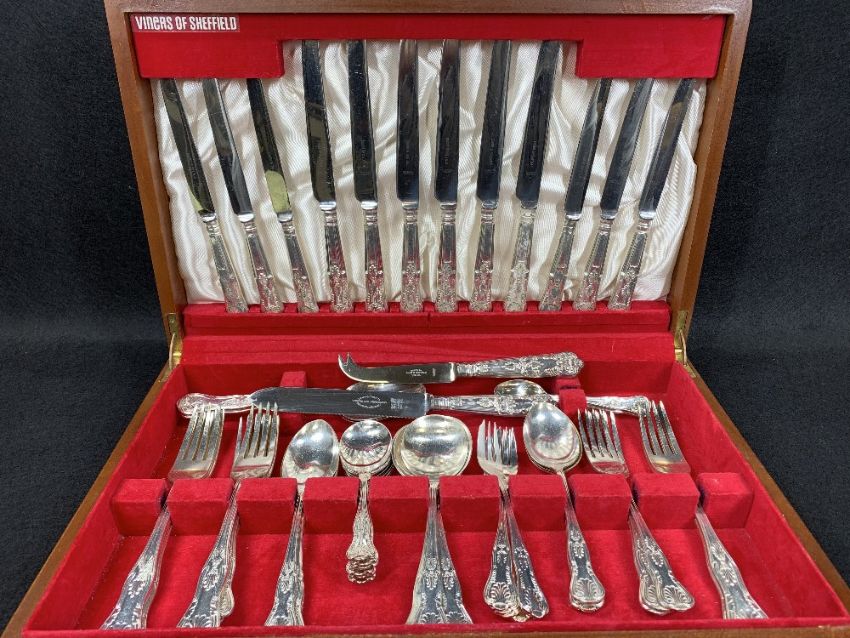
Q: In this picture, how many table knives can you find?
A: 12